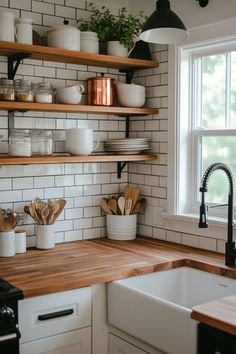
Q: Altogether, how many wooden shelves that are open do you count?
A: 3